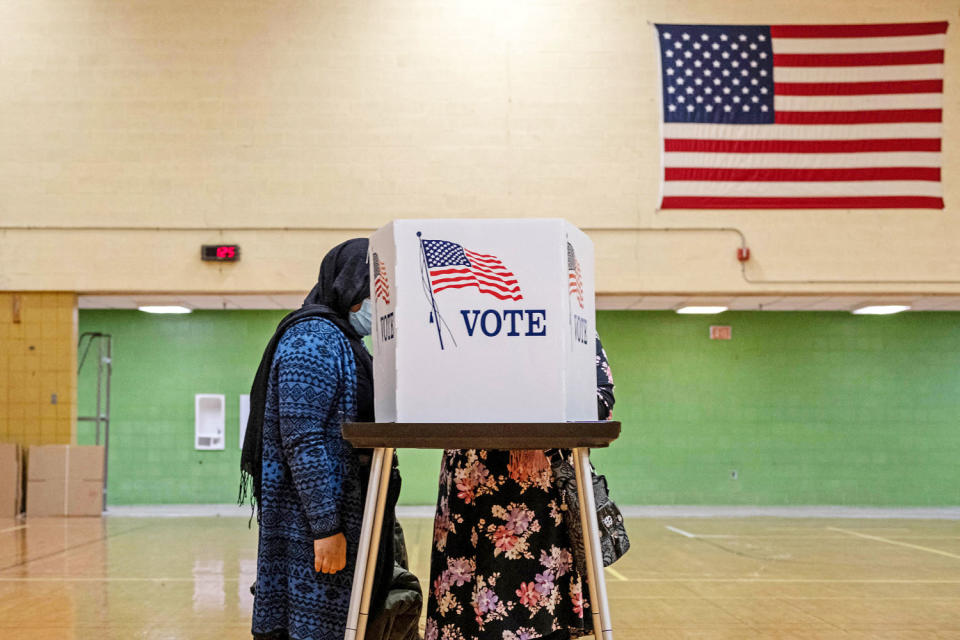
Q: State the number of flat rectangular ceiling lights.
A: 3